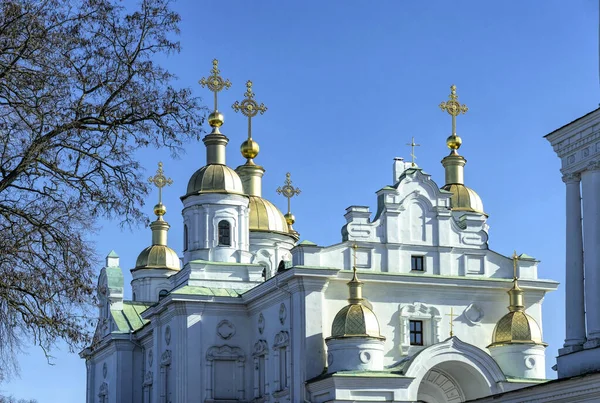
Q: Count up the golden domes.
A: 6